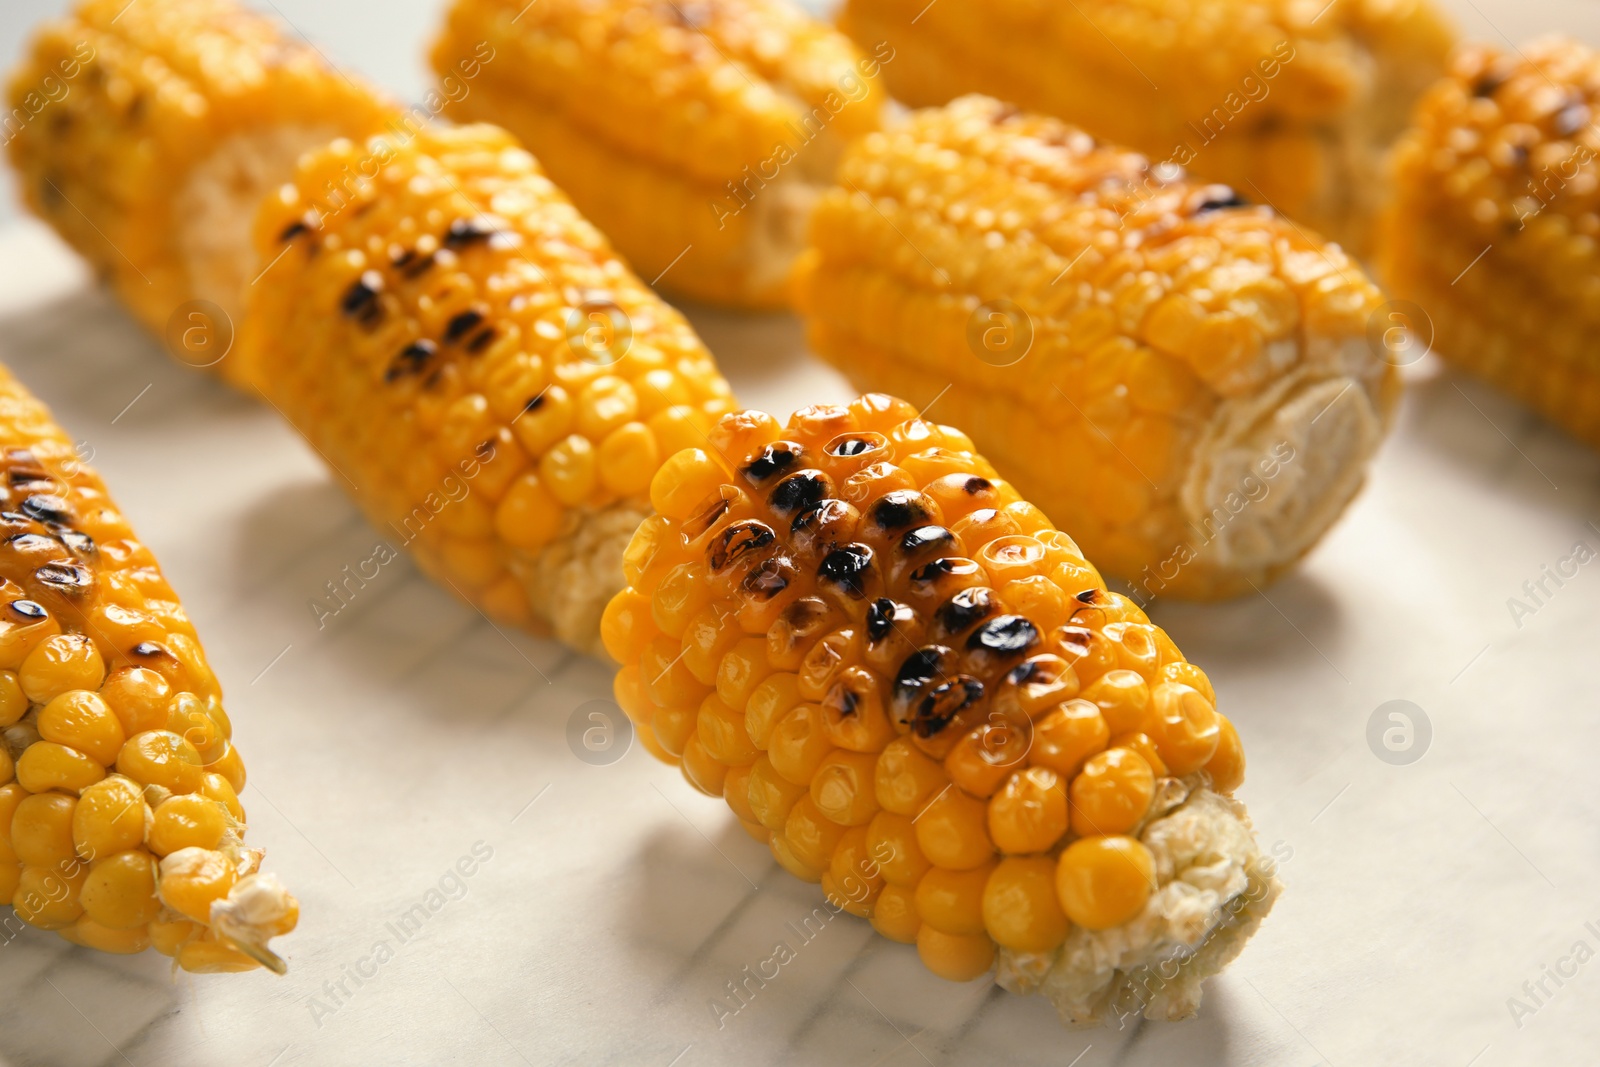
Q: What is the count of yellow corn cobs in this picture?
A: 8